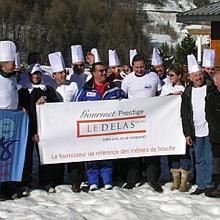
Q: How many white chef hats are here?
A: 10